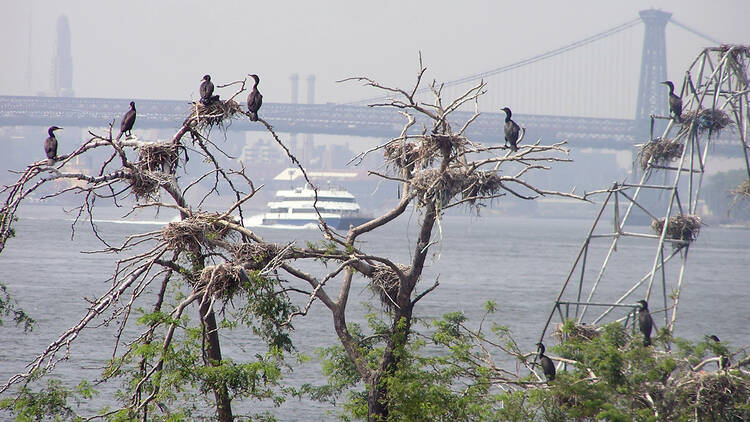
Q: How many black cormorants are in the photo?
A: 9